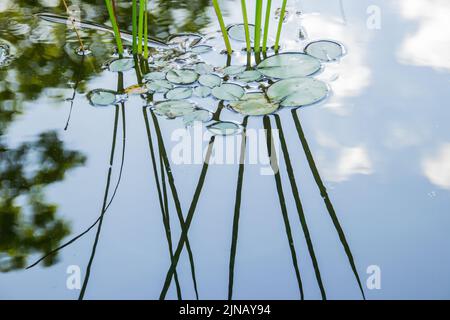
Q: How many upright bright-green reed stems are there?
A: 9